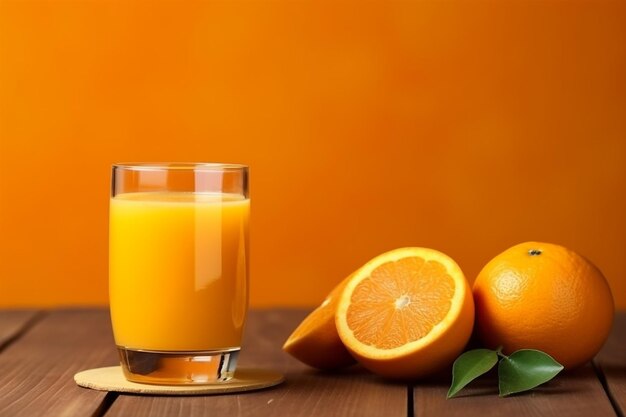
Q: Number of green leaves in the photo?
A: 2